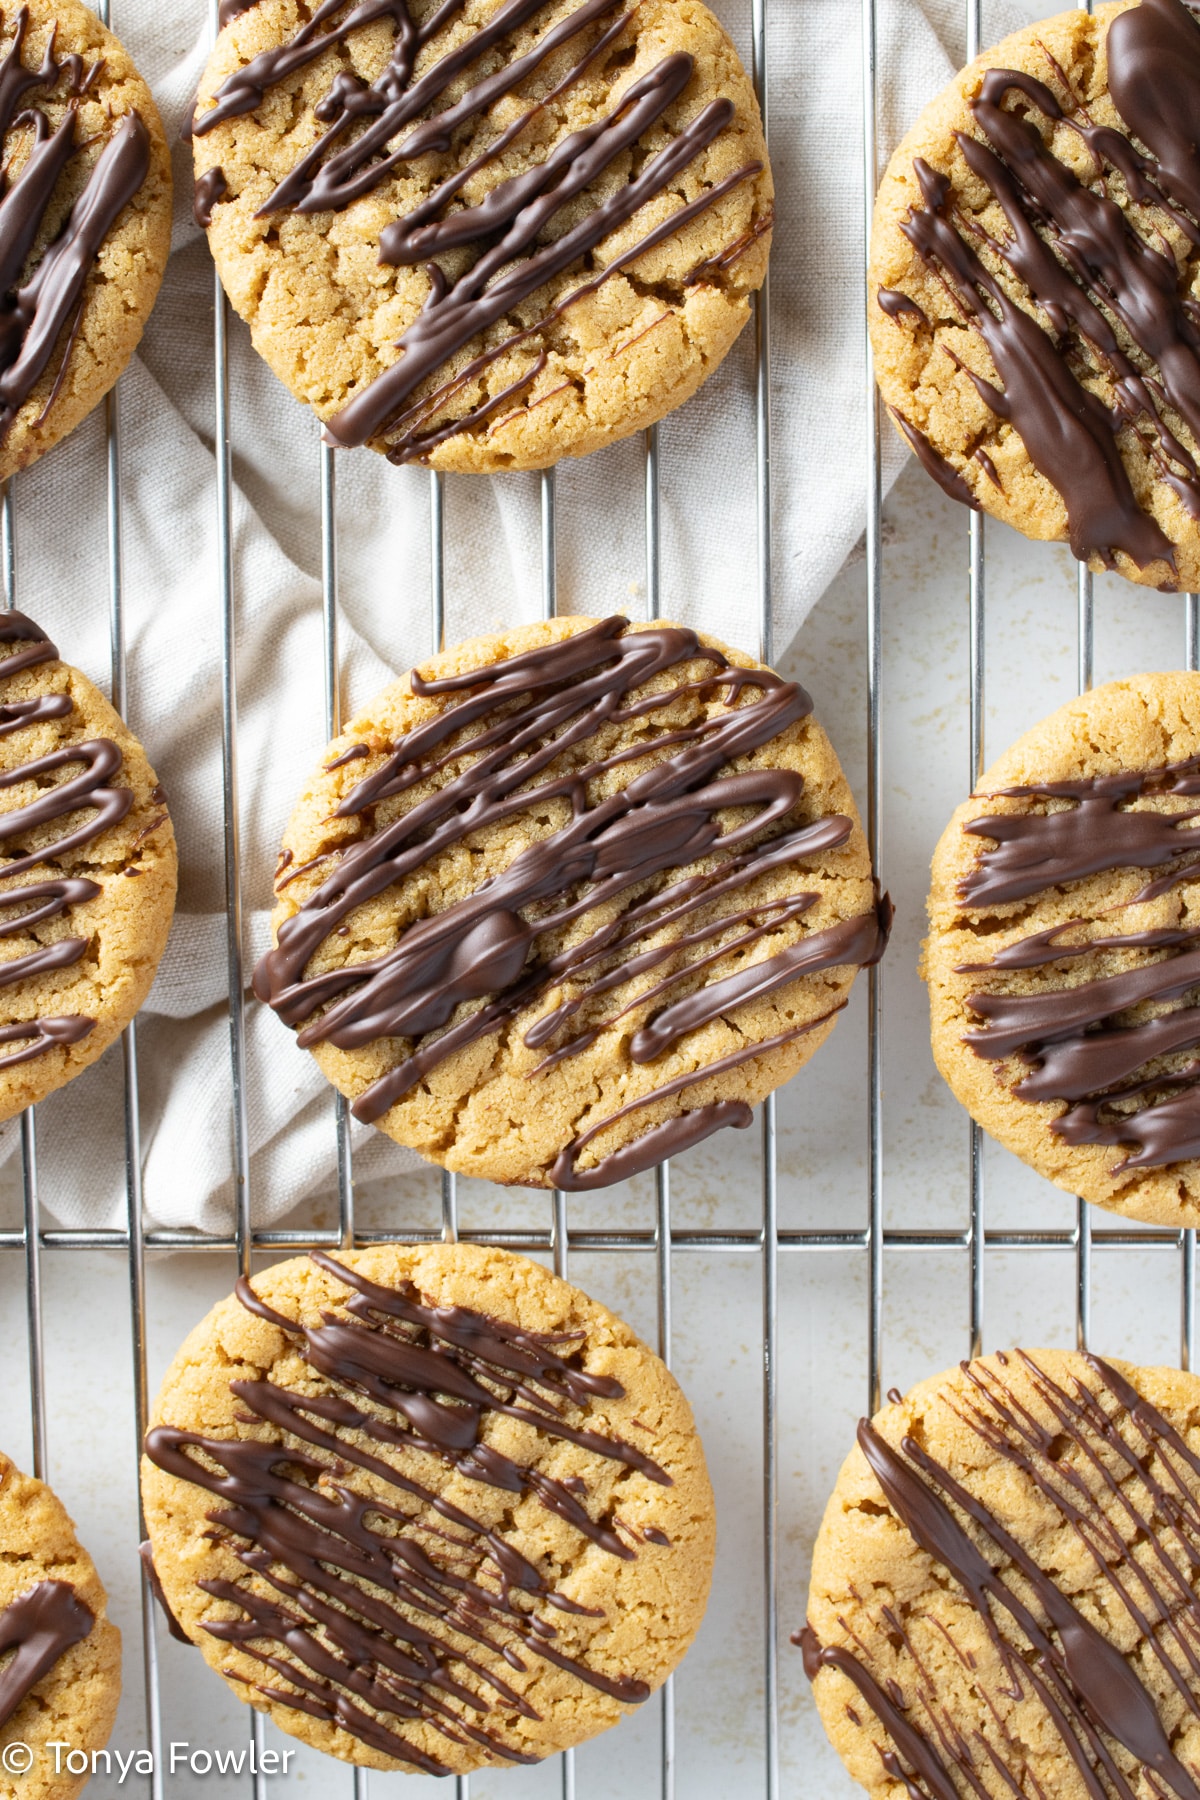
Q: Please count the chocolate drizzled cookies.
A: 9